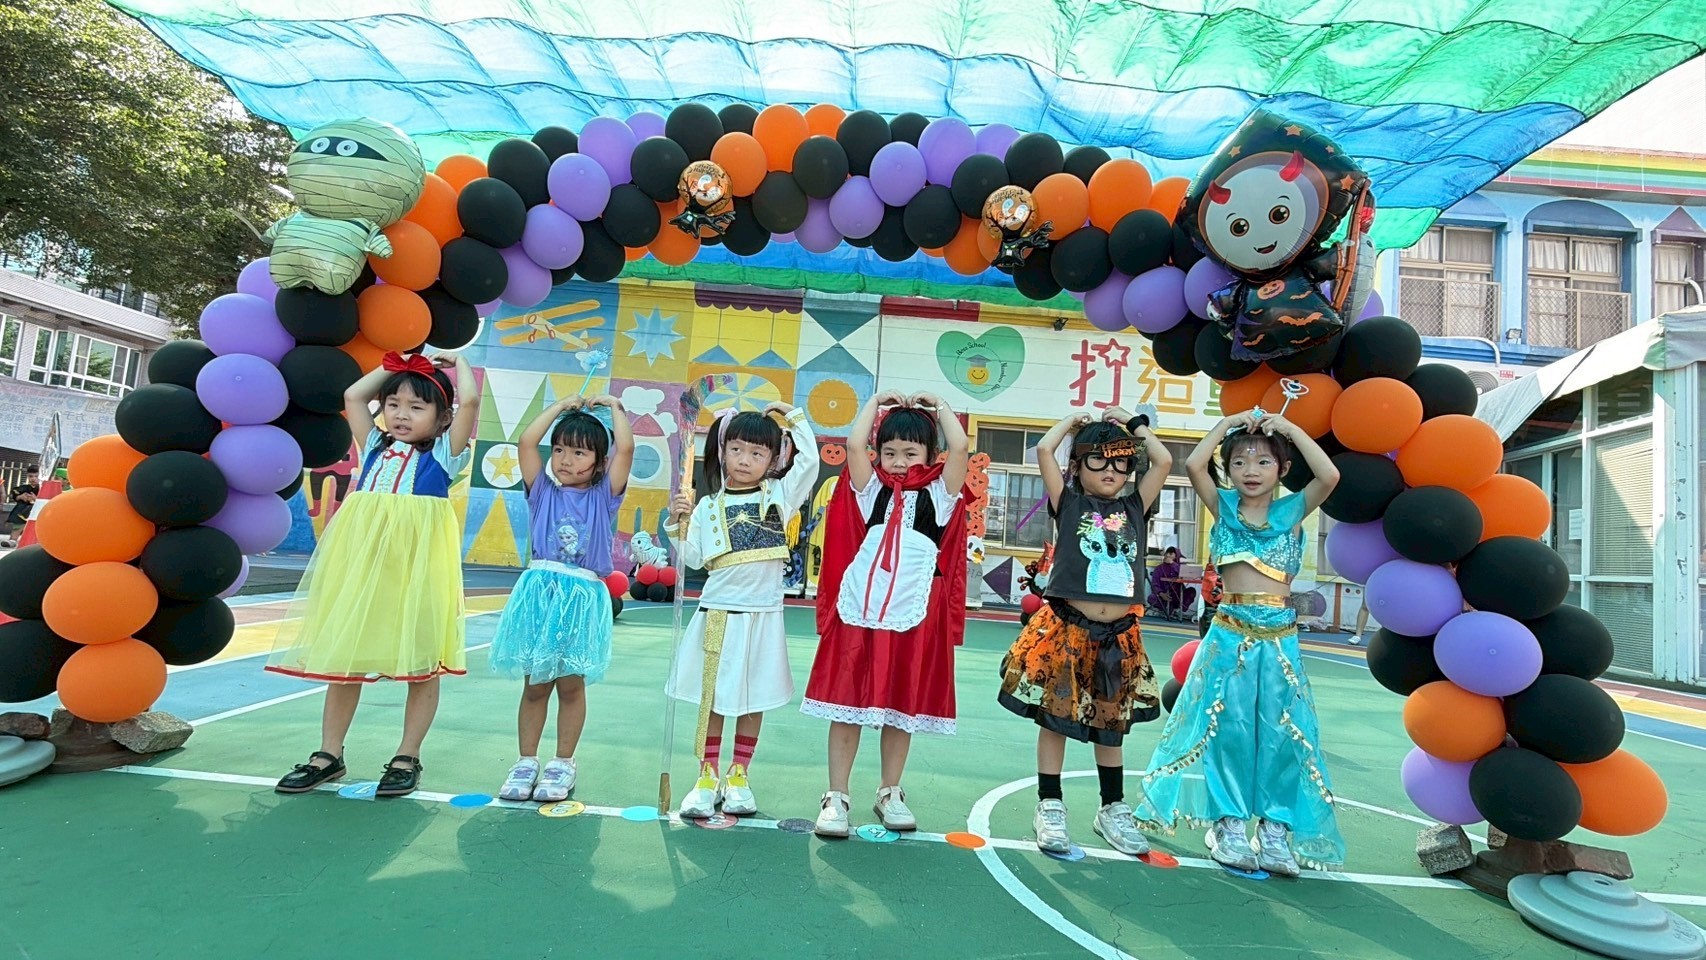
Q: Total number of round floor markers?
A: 11